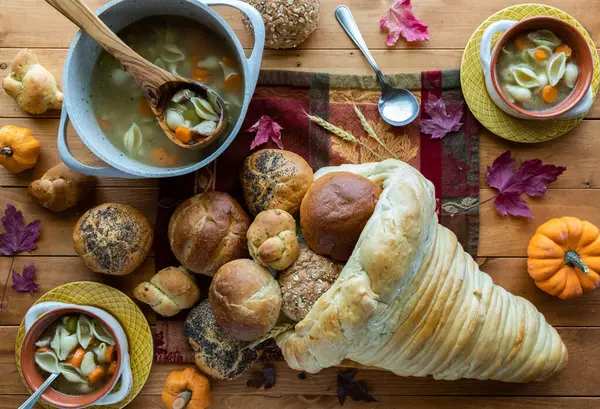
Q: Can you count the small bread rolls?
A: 12